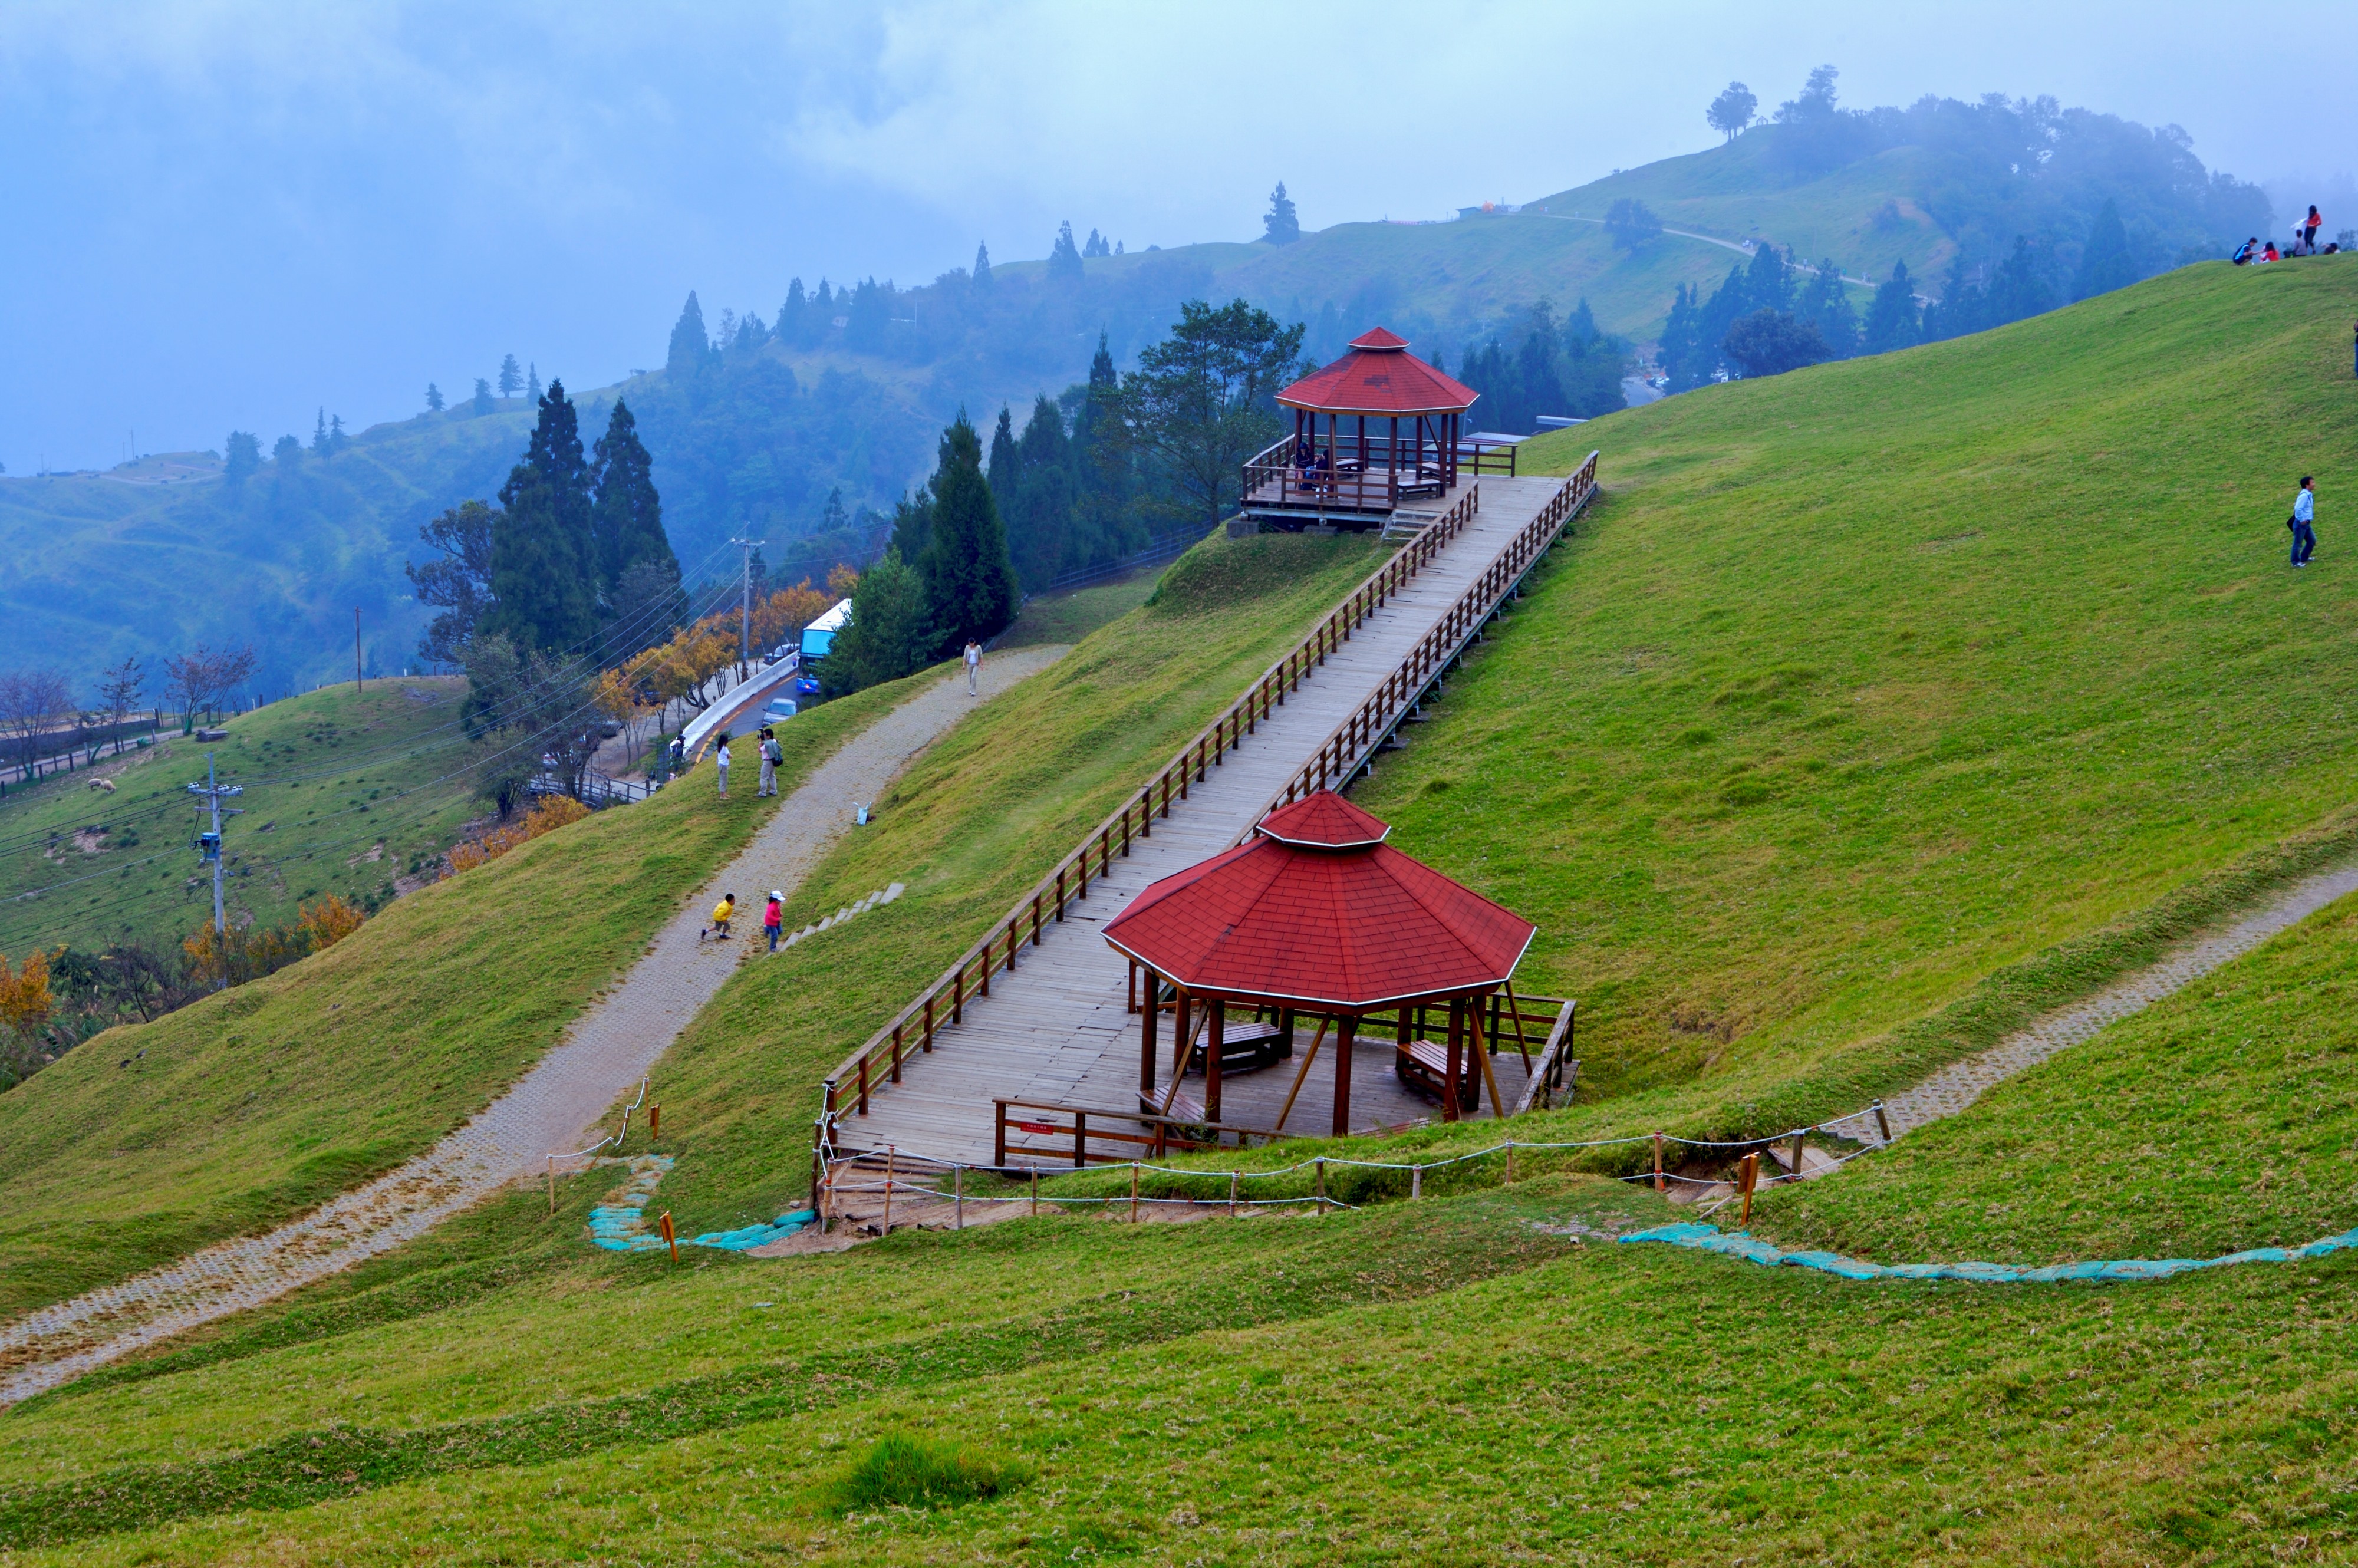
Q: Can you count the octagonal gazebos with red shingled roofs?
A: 2